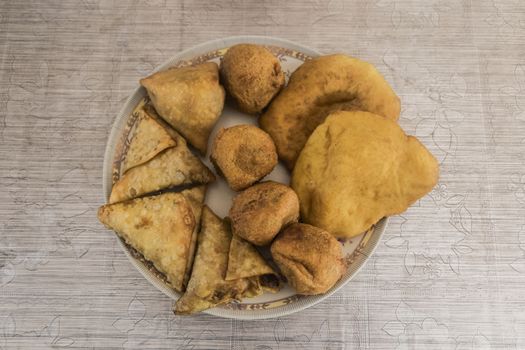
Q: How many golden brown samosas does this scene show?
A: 4